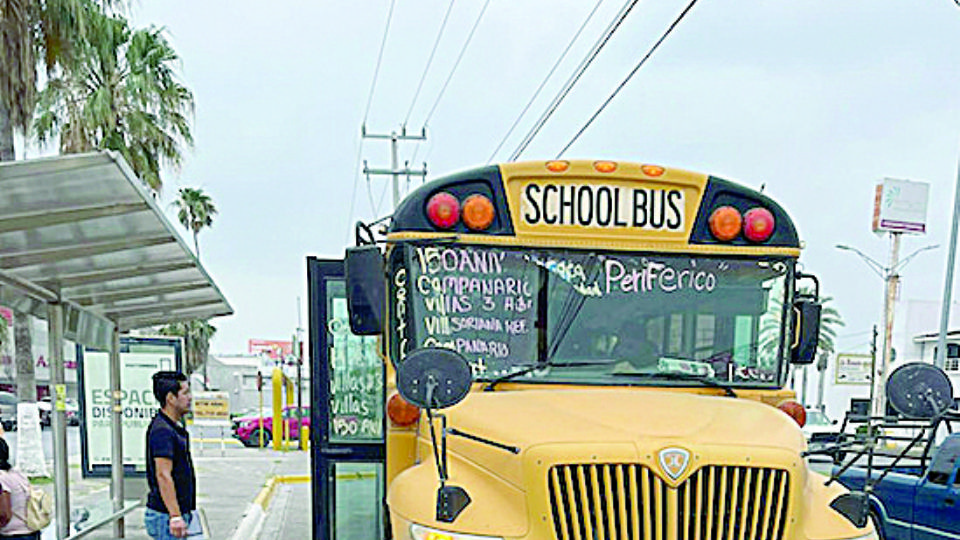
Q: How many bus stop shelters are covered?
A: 1